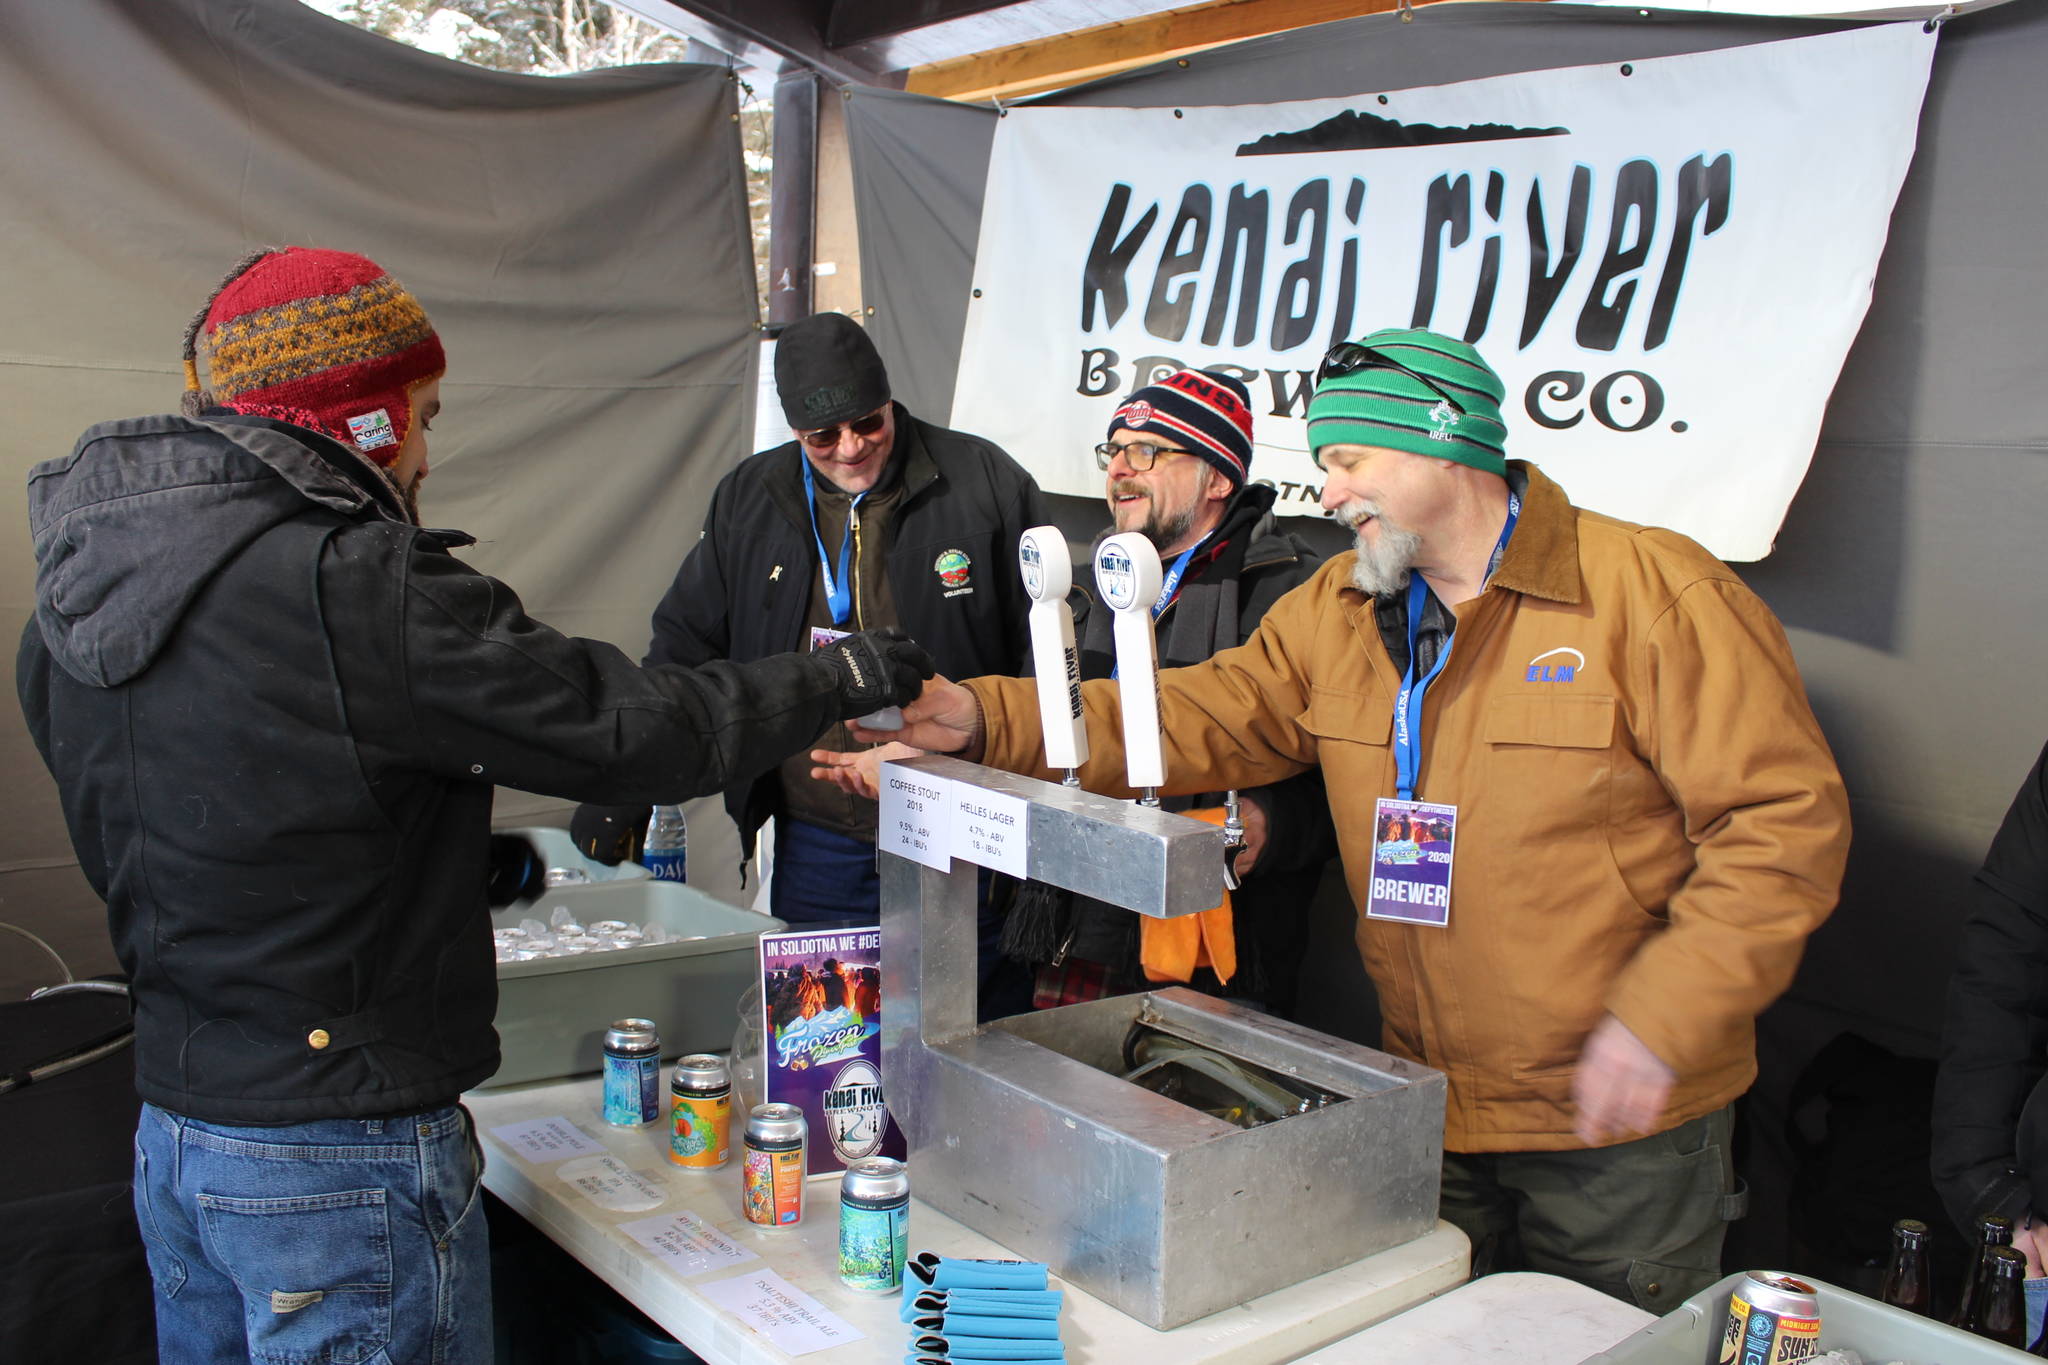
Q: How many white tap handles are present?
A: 2